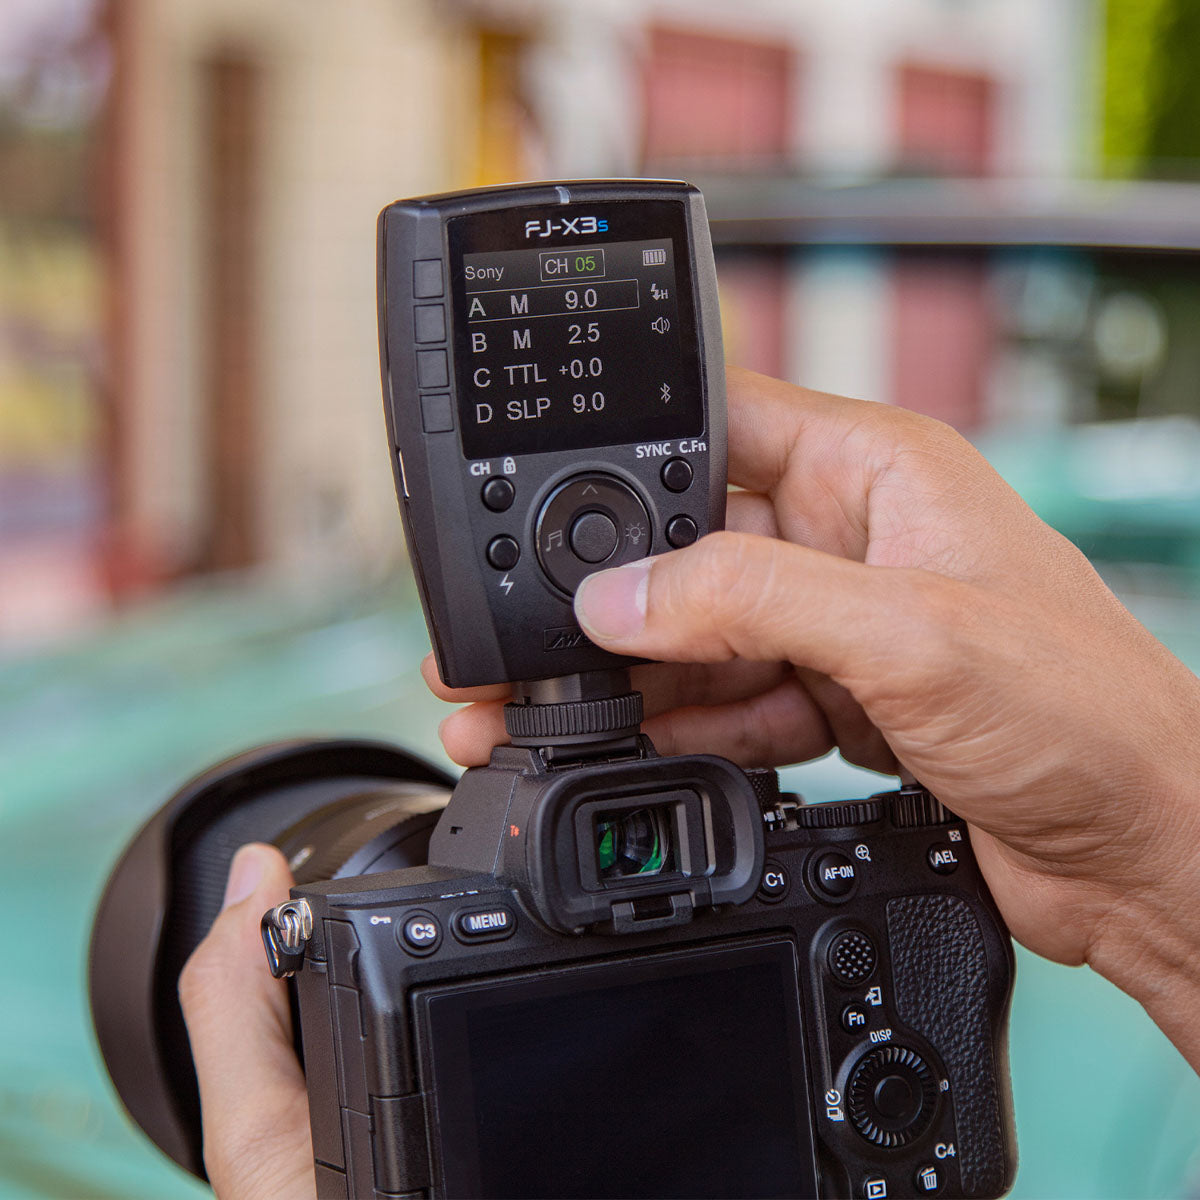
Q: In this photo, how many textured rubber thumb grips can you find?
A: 1